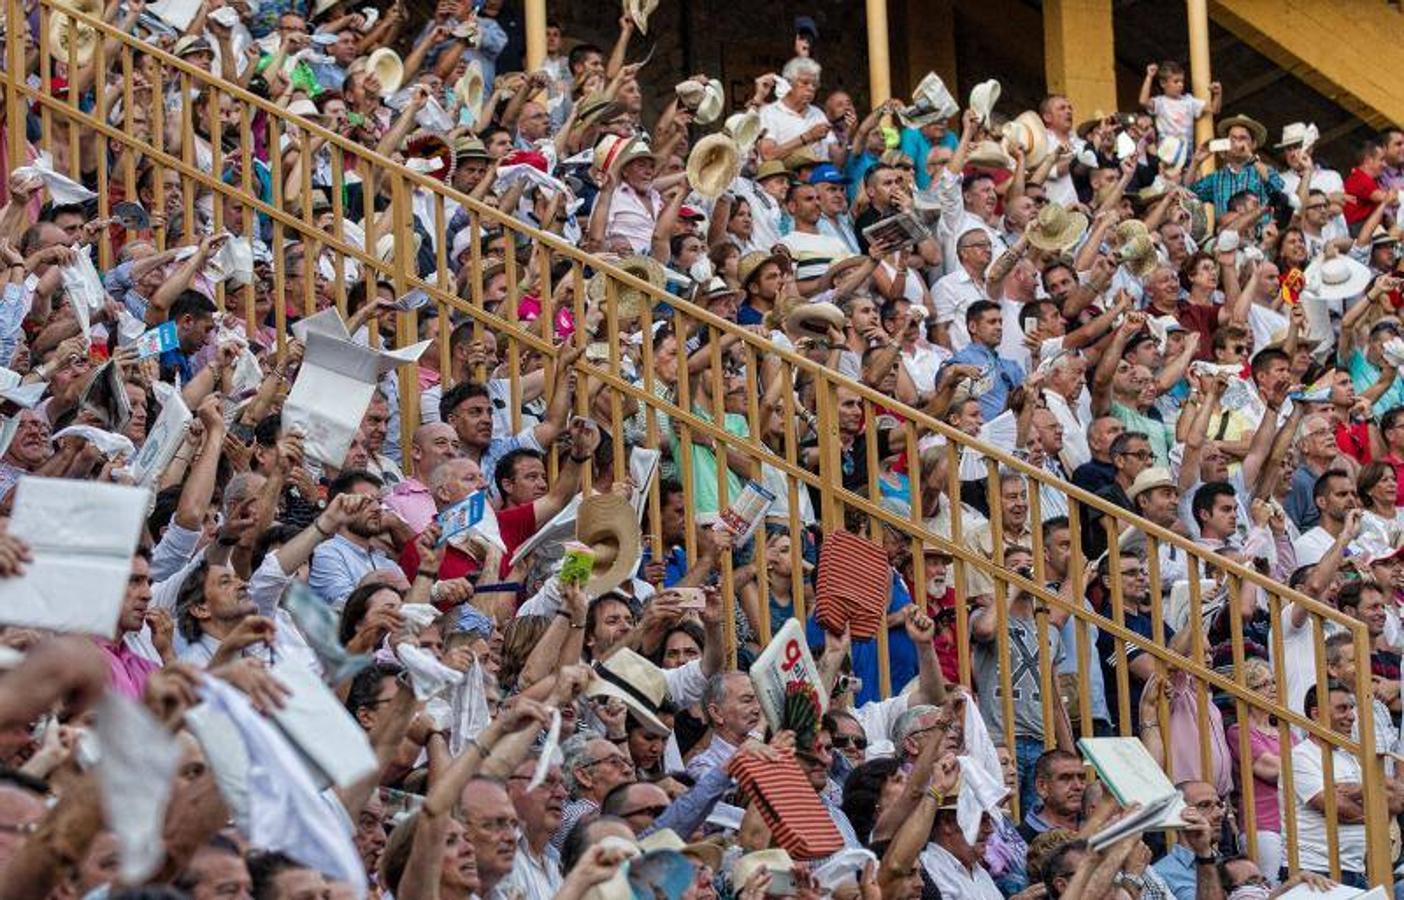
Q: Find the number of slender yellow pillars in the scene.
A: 3